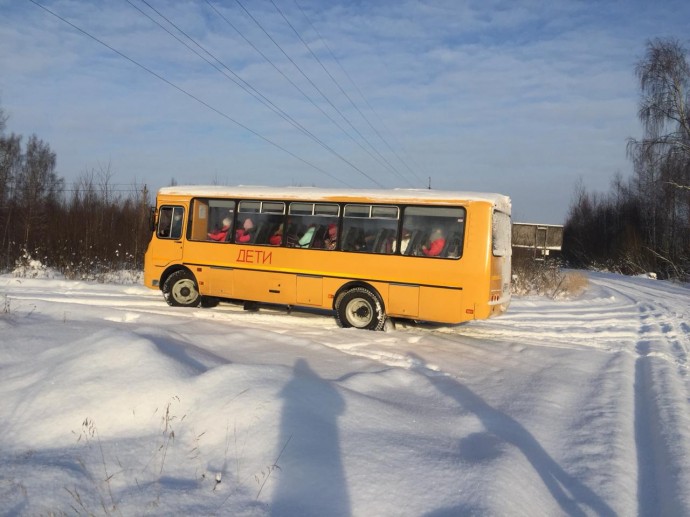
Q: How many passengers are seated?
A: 7